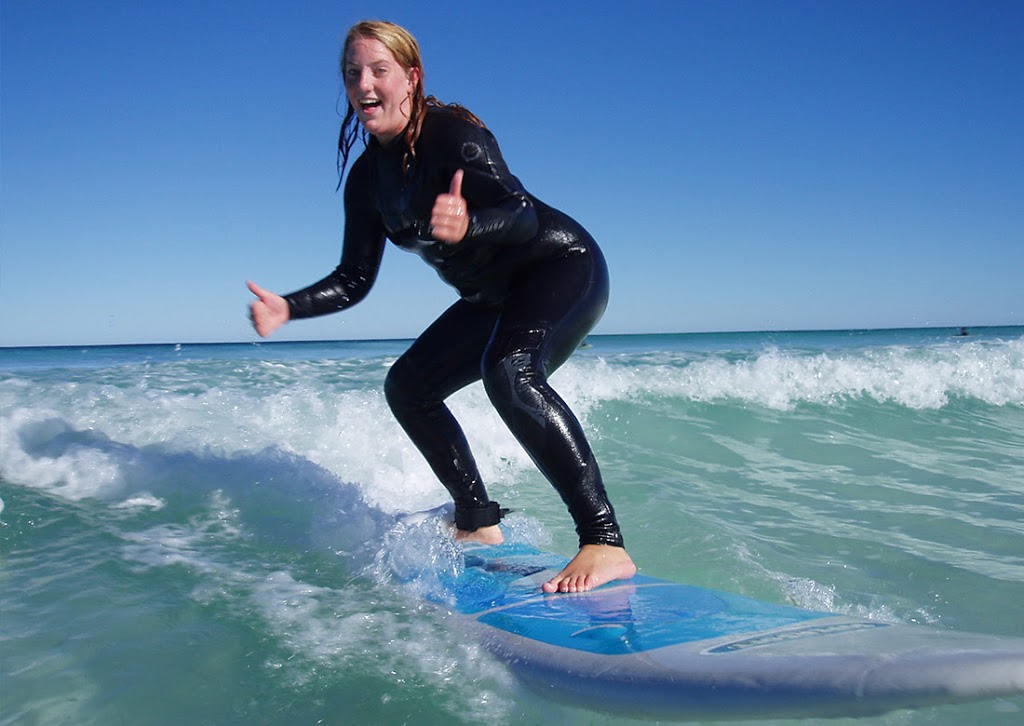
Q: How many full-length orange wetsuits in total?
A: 0